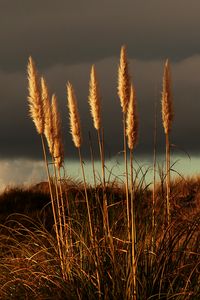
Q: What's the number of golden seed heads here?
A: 8